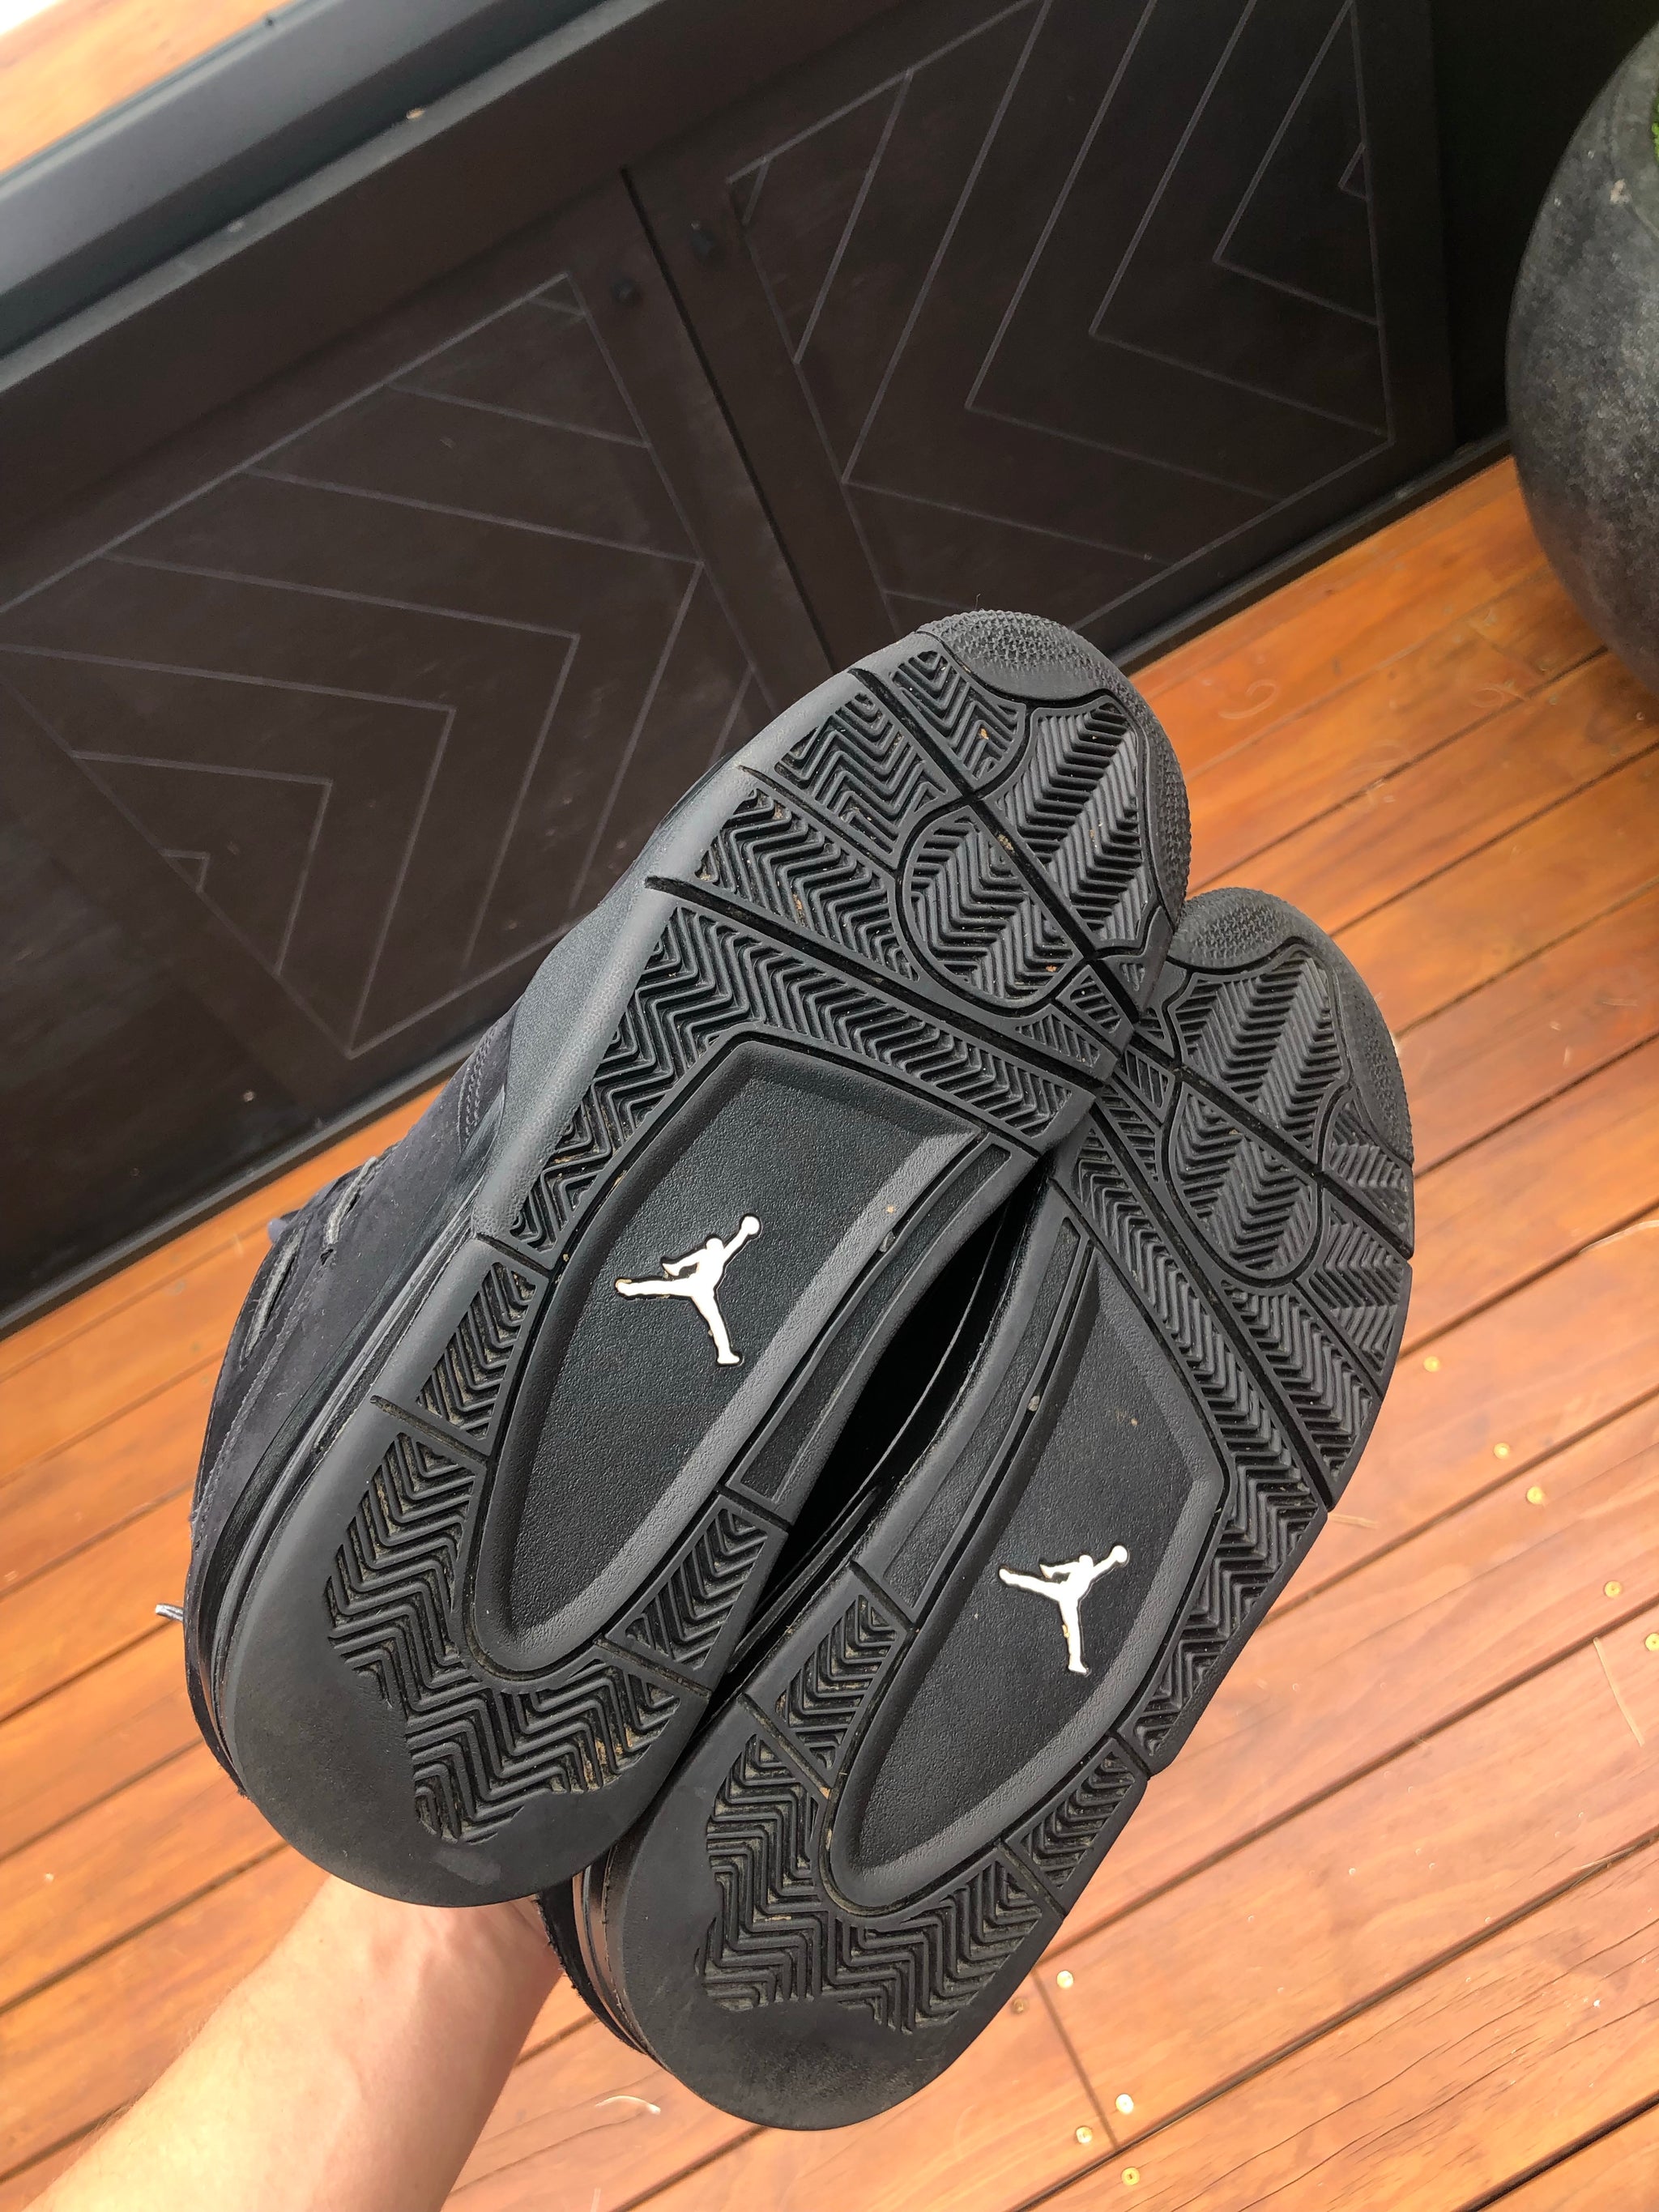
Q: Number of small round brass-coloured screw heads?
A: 10